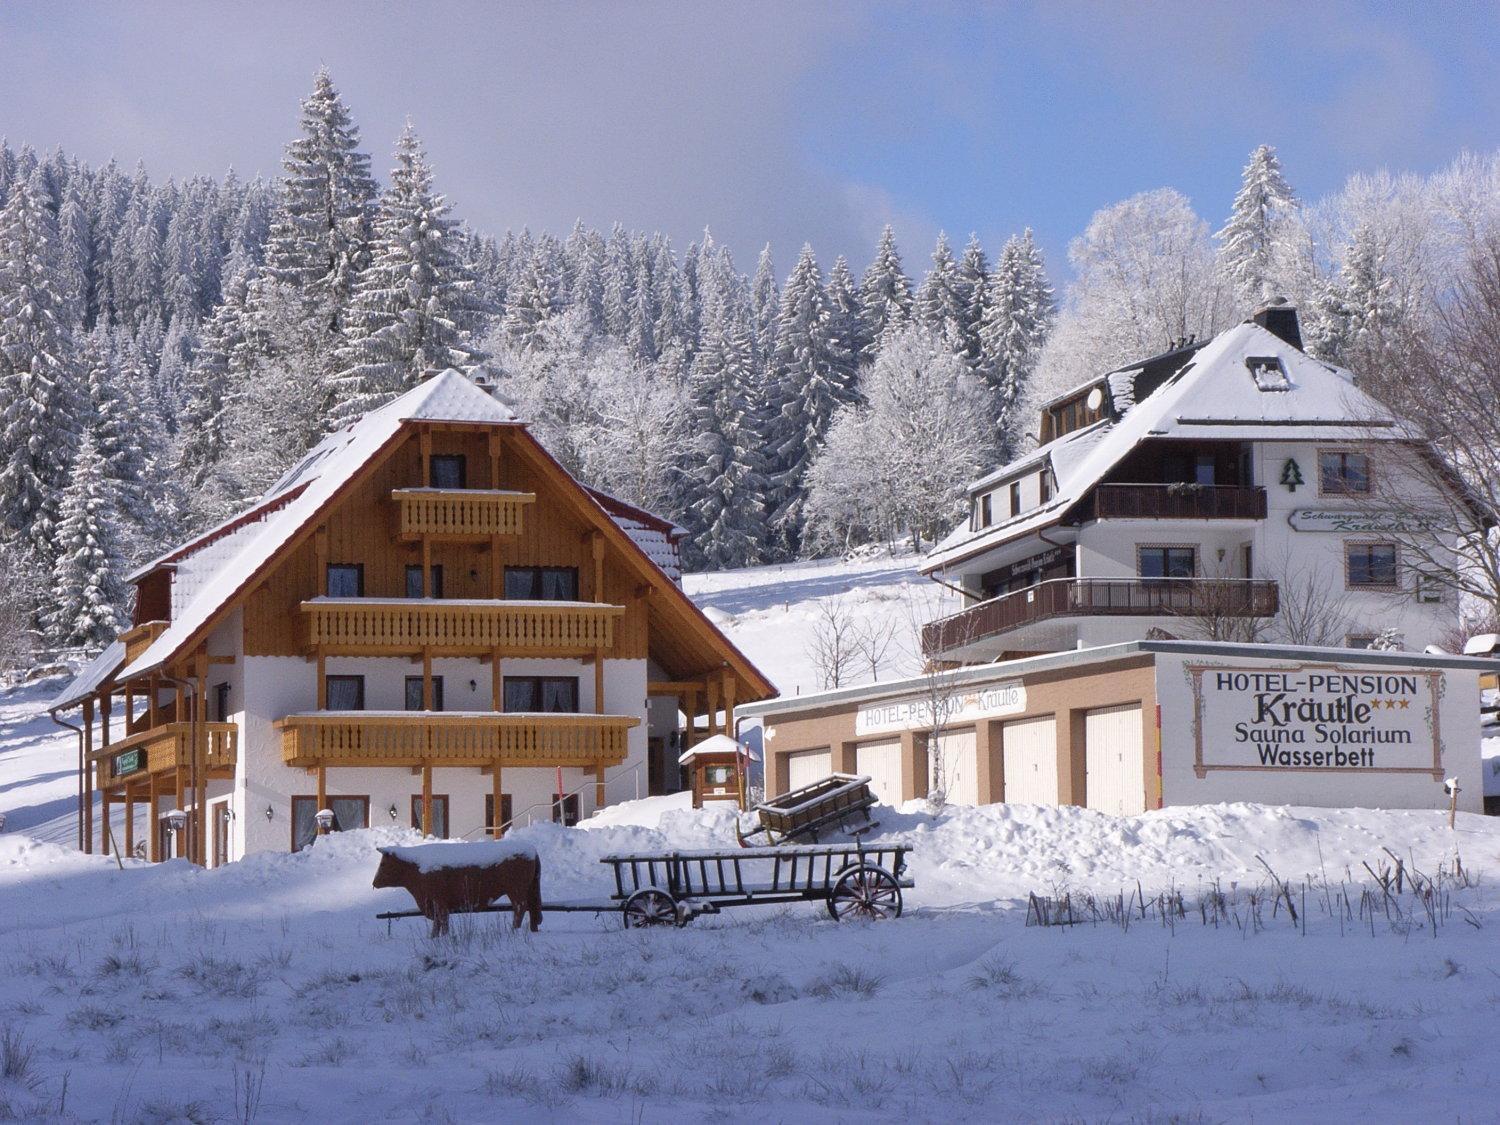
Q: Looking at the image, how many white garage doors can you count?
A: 5